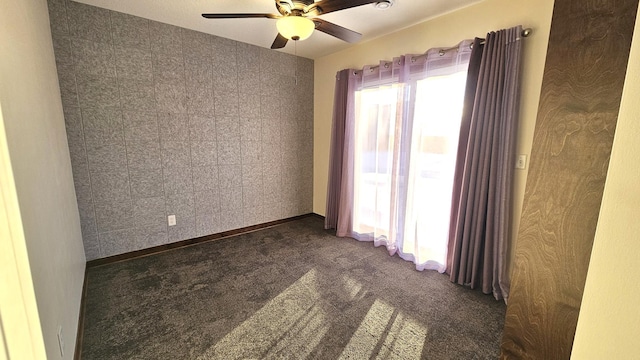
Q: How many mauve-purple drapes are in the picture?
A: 2